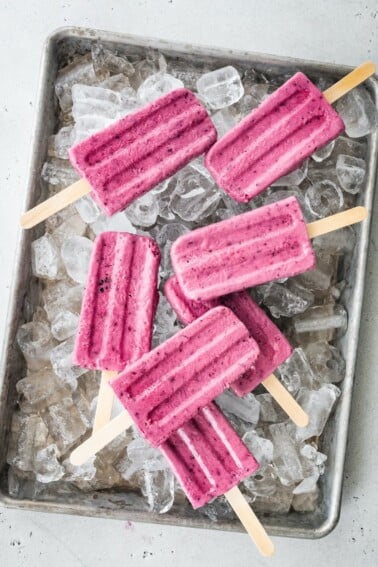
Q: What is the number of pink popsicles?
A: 7